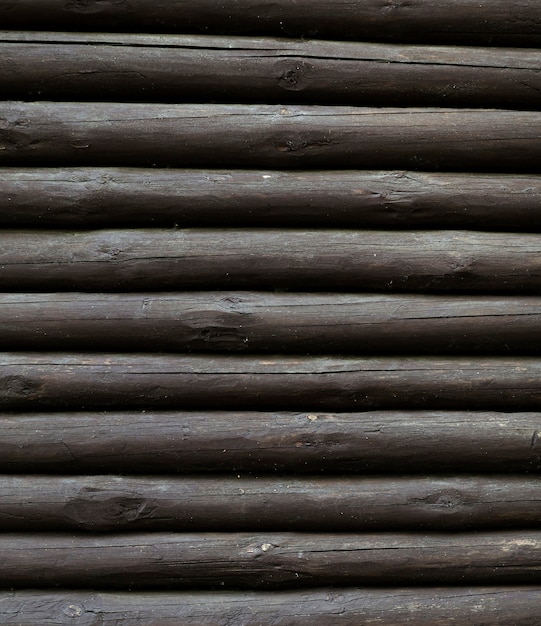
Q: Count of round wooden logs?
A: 11